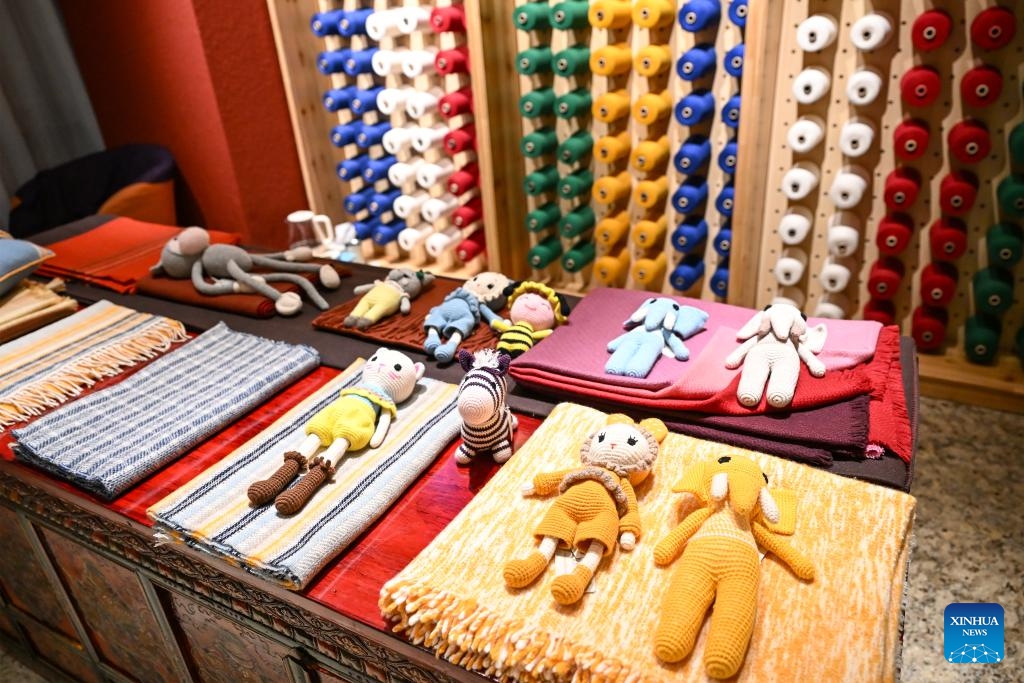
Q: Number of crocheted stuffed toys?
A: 10